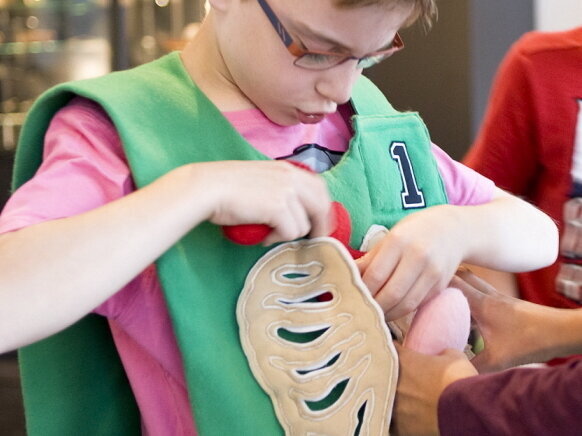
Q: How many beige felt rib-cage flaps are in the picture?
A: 1